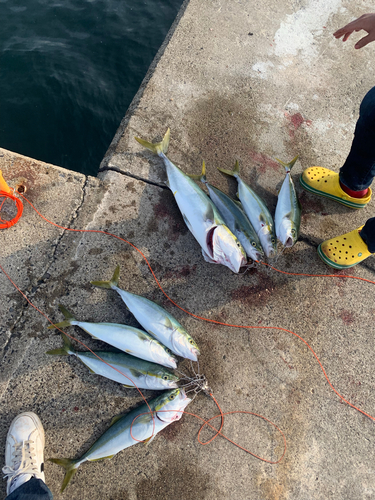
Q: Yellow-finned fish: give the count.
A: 8